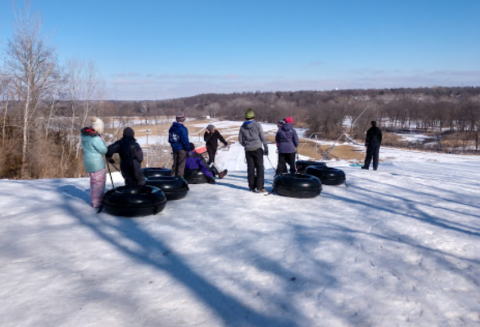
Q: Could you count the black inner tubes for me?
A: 7